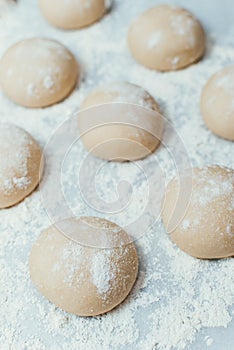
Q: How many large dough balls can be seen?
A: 8